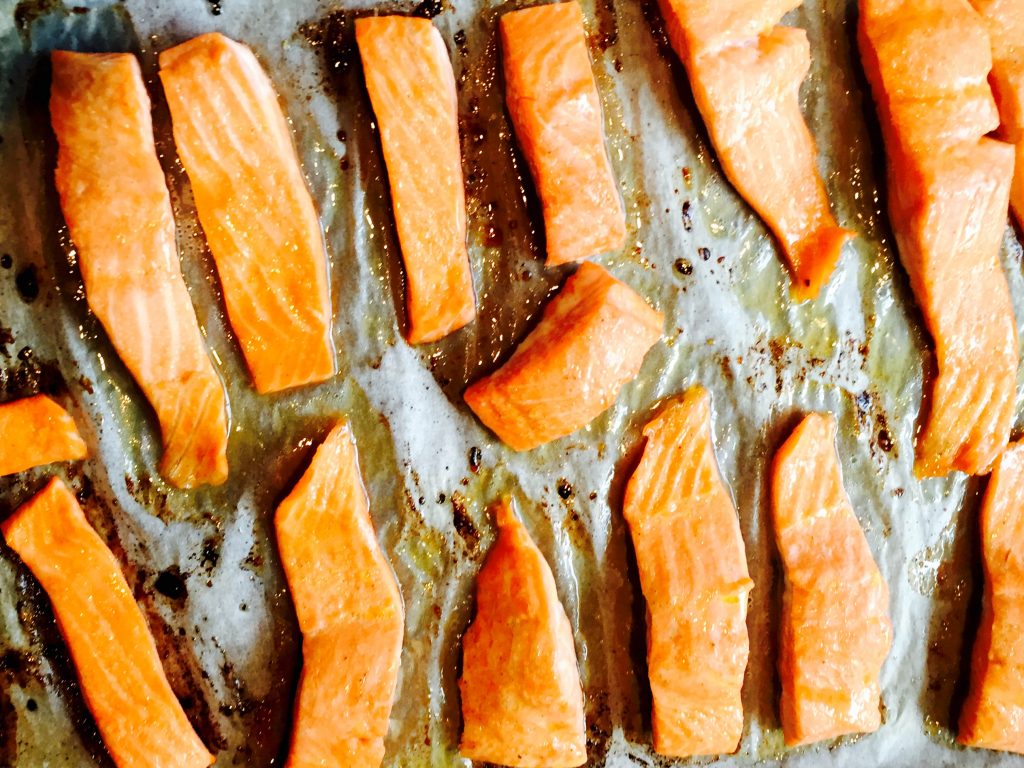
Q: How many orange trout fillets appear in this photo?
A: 15